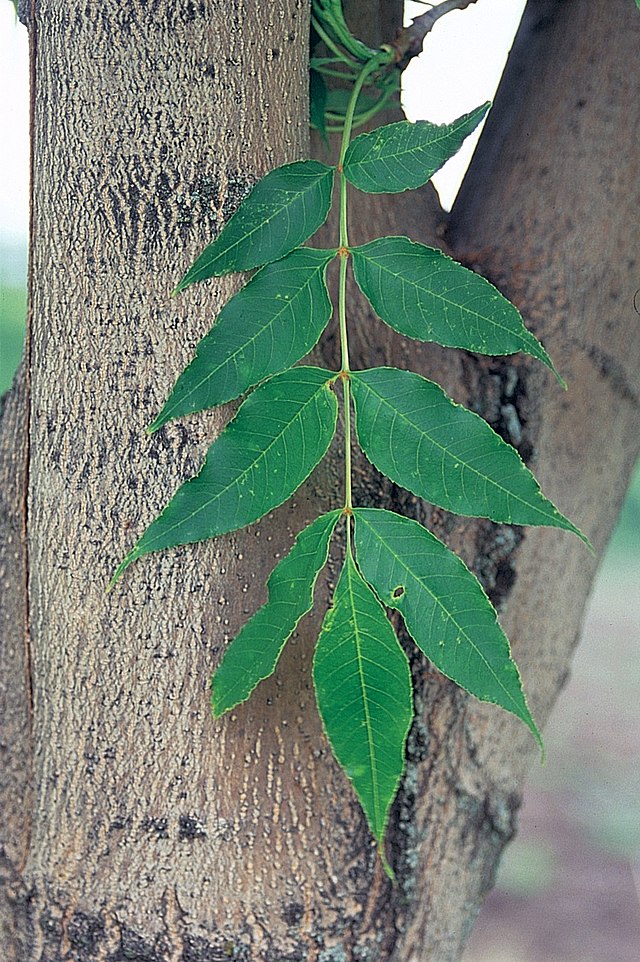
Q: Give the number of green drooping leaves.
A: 9